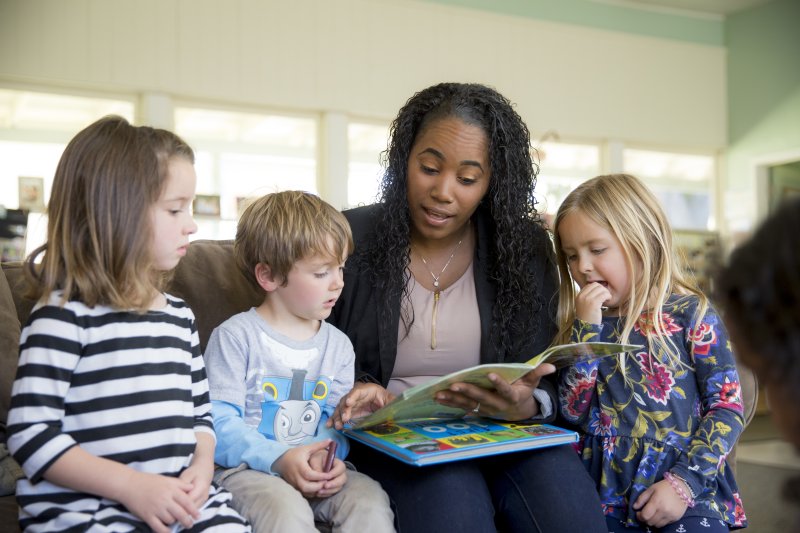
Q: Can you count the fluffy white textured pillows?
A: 0